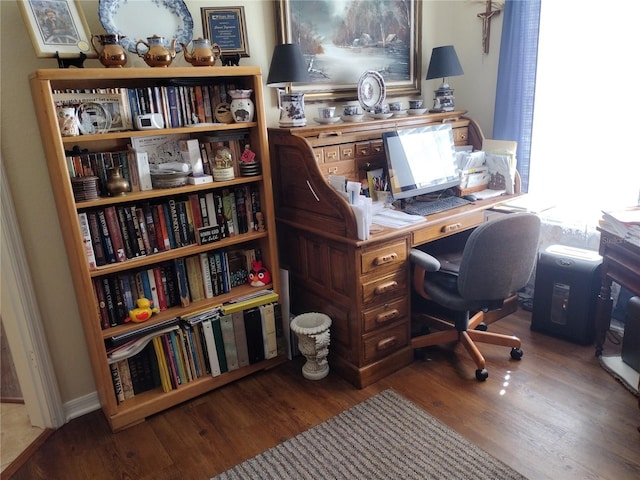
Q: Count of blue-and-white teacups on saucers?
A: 5